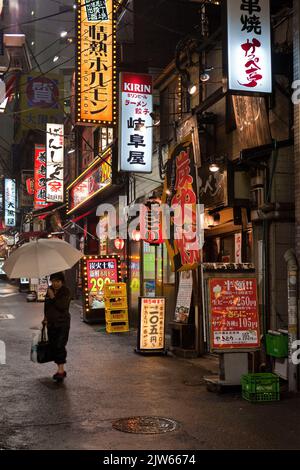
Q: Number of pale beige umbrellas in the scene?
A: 1